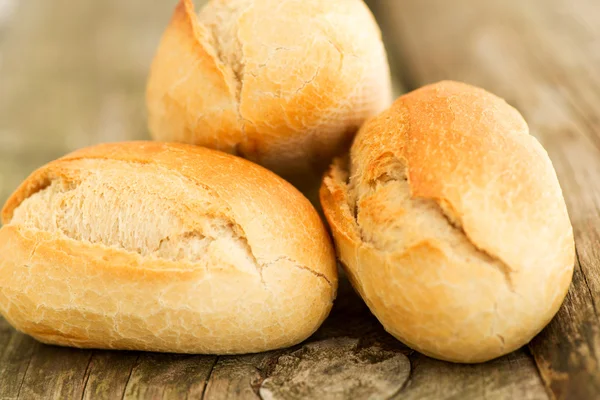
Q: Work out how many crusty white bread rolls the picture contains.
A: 3